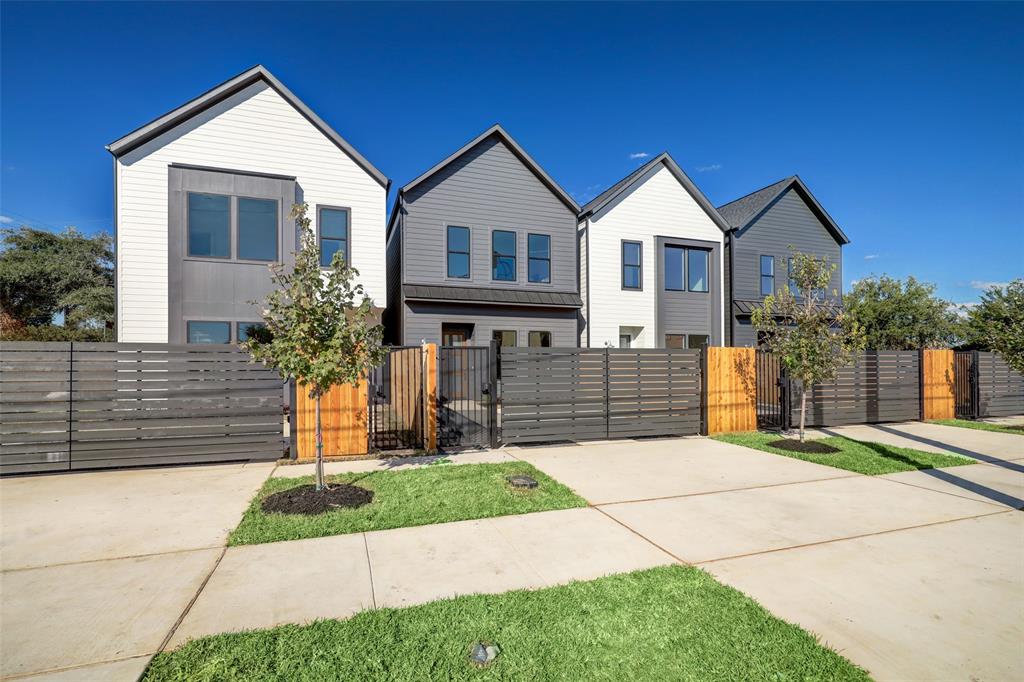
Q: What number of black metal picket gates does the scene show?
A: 4